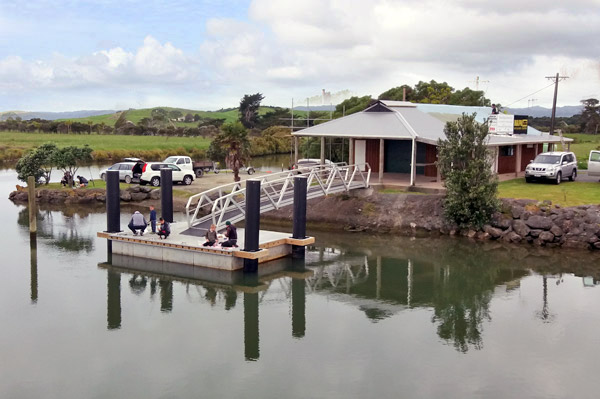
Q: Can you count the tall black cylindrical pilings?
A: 4